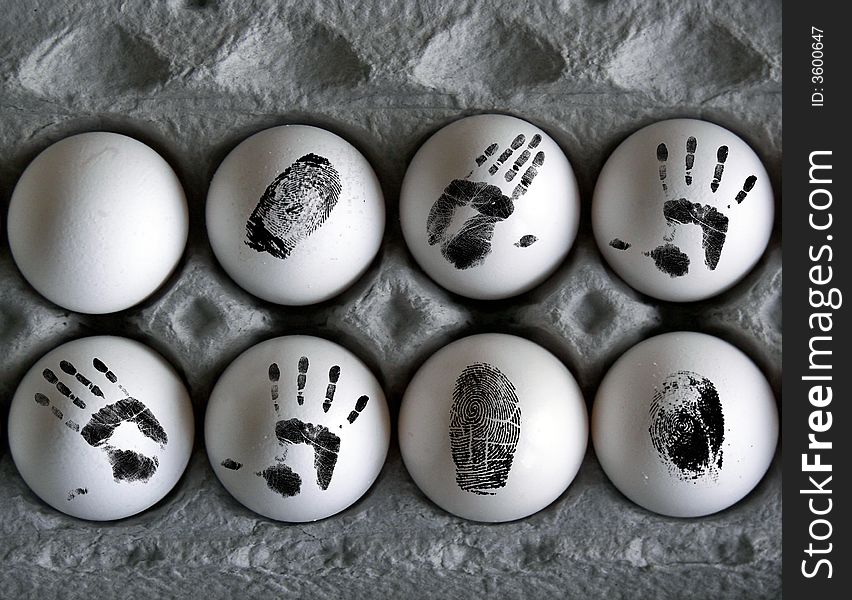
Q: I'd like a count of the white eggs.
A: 8